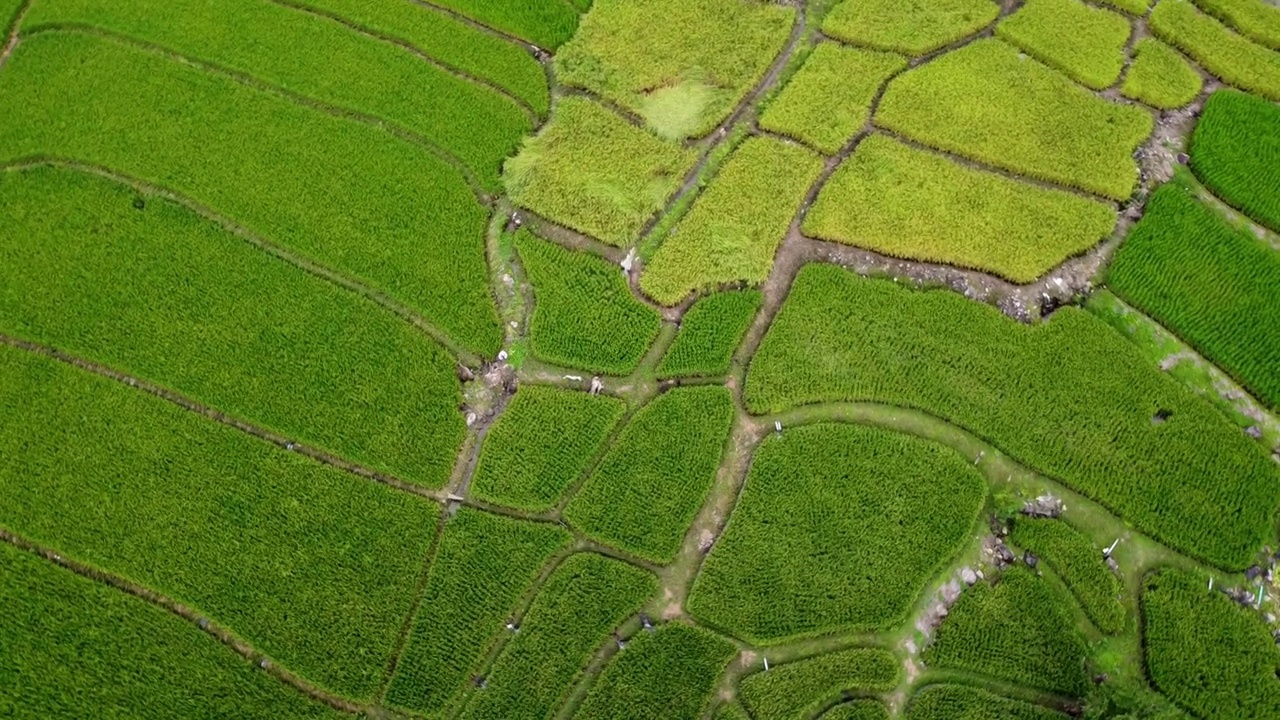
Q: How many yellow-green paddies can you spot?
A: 12